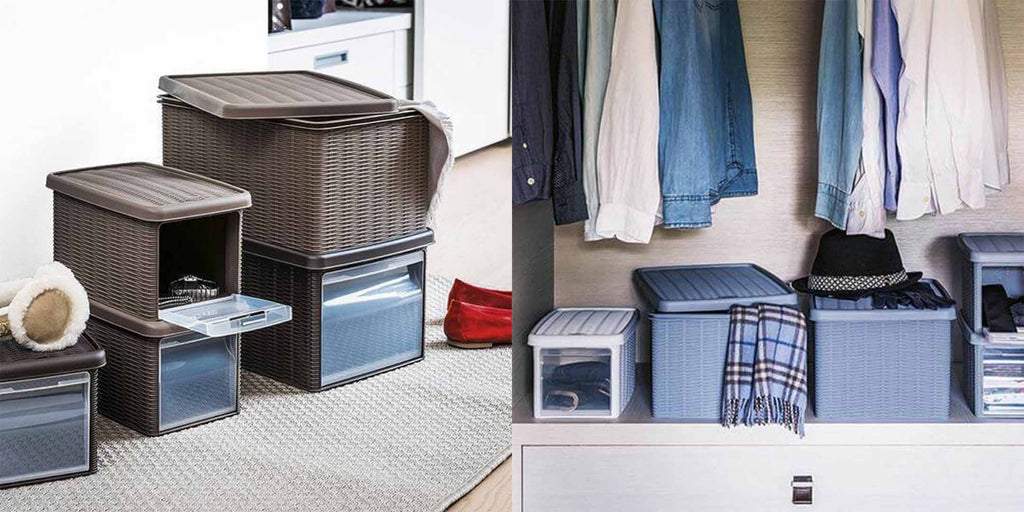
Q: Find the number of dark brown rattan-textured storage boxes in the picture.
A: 5